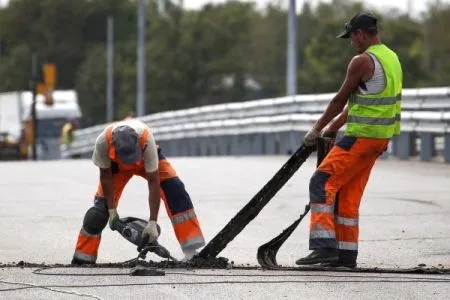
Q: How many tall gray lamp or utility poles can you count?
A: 3